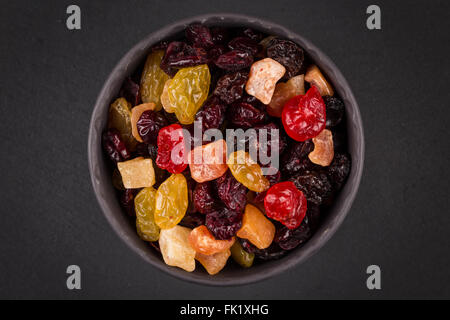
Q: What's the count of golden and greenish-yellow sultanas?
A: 7